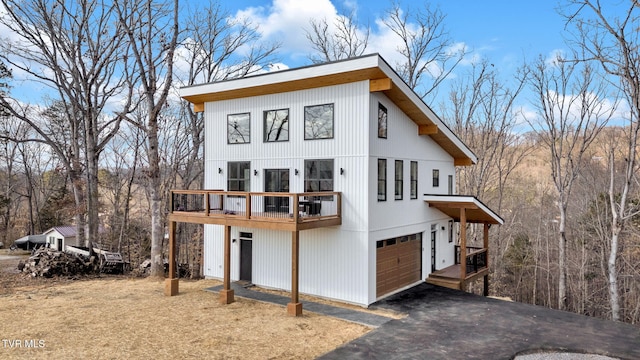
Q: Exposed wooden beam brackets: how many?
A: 4